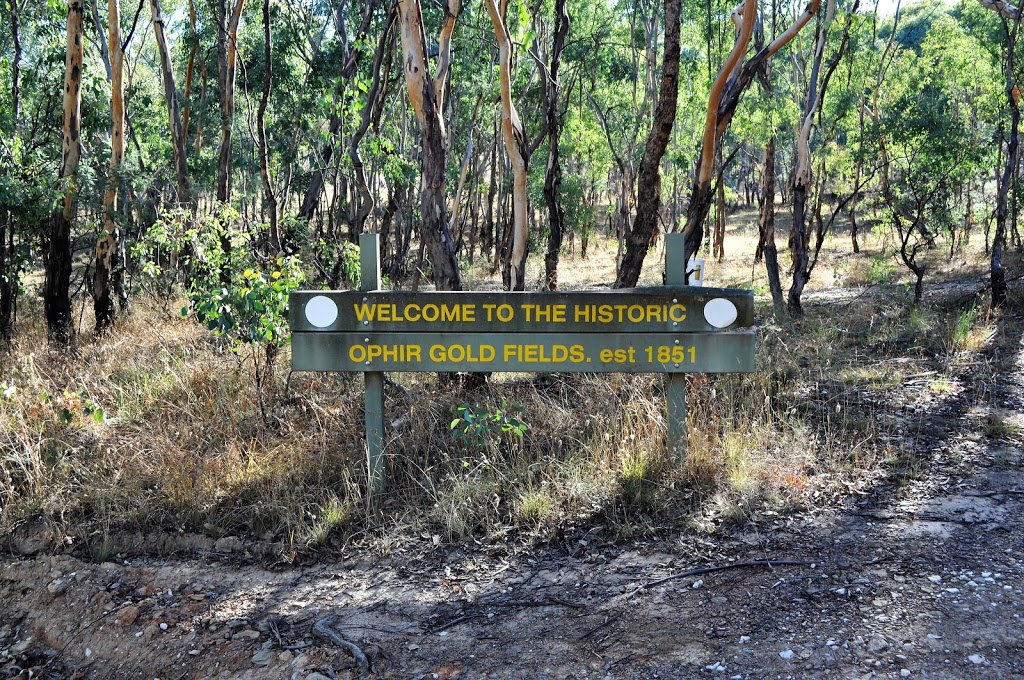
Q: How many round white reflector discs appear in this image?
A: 2